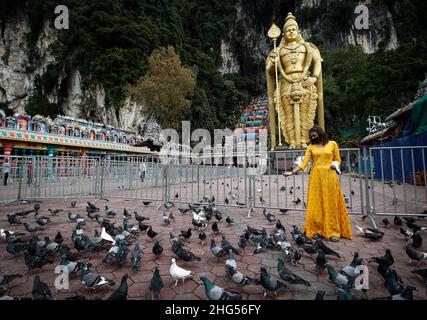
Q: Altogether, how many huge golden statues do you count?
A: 1